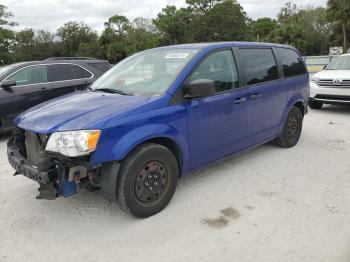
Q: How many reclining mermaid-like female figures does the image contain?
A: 0